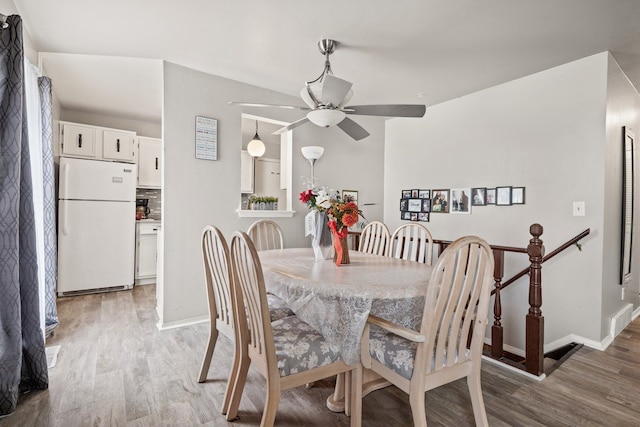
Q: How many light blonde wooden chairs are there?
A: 6